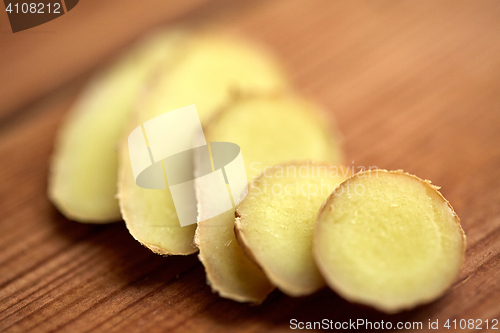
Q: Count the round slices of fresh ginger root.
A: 5